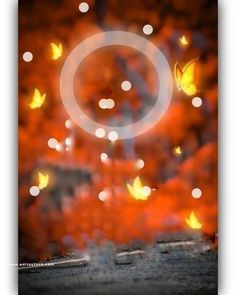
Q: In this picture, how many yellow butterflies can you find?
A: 8